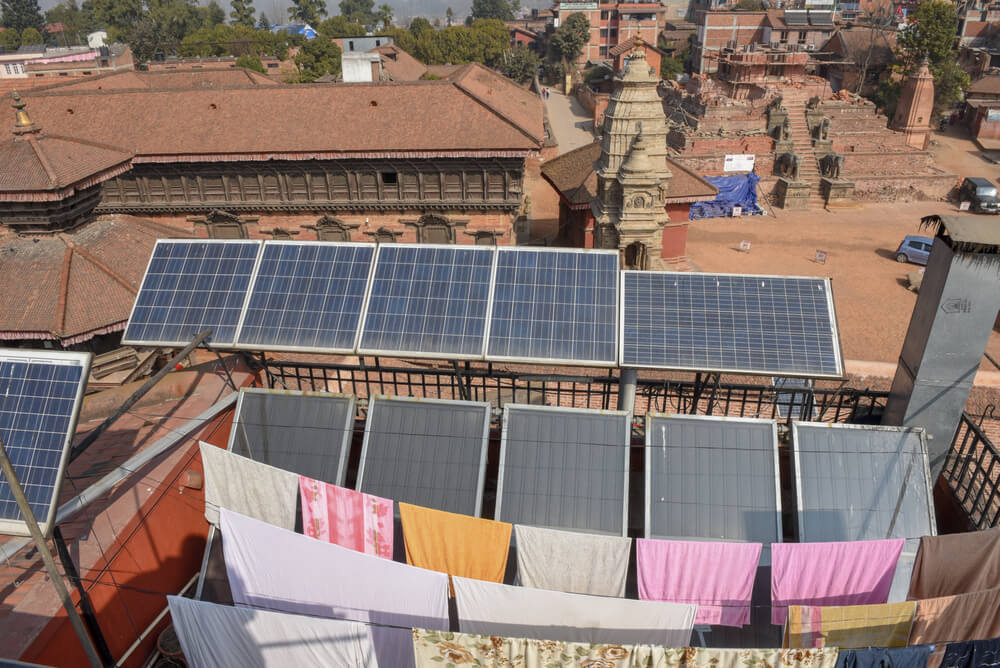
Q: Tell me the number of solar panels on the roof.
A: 11